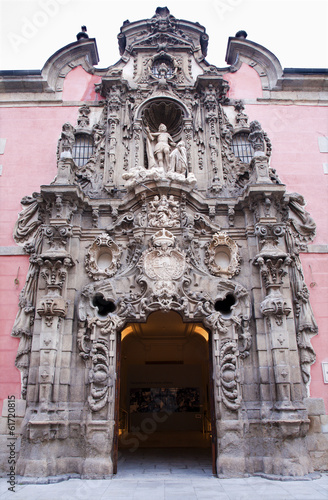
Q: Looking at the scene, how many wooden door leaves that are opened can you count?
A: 2